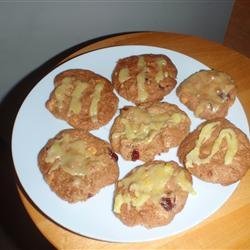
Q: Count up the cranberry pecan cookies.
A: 7